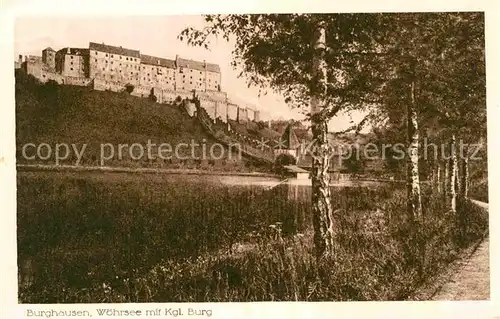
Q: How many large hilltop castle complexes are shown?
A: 1